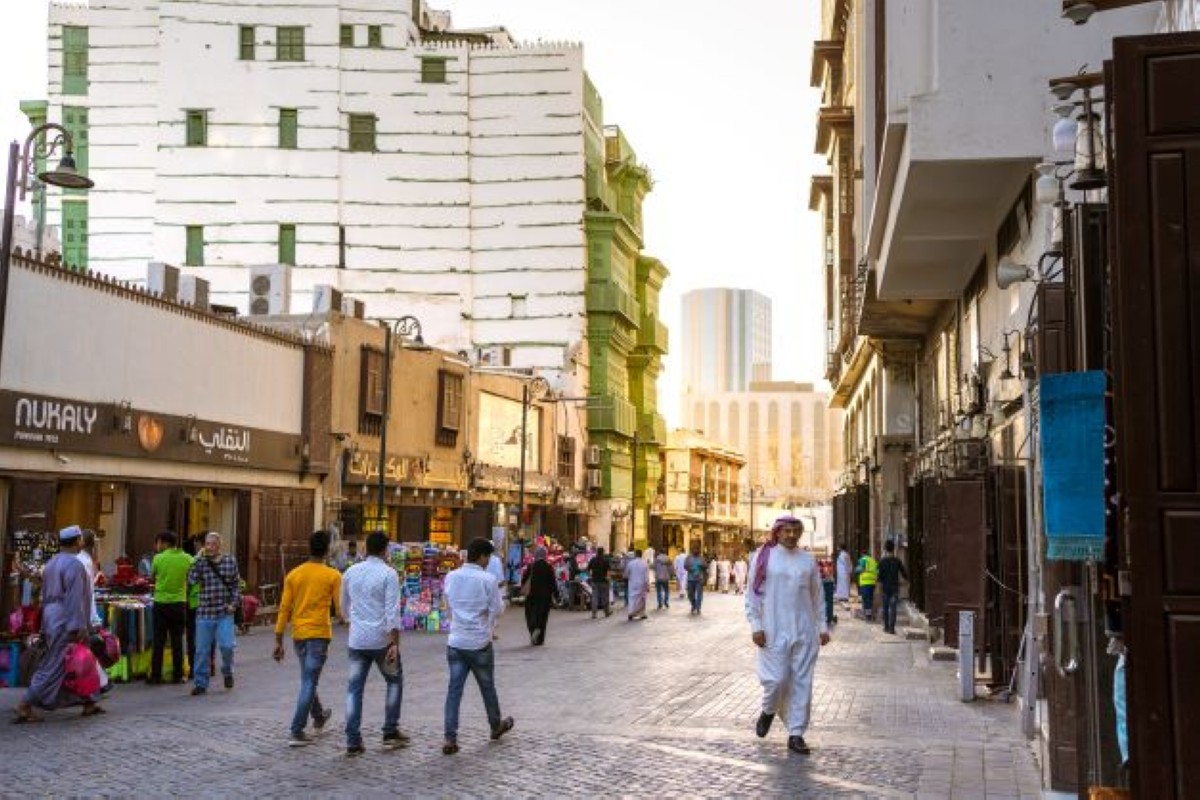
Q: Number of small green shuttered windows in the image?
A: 10